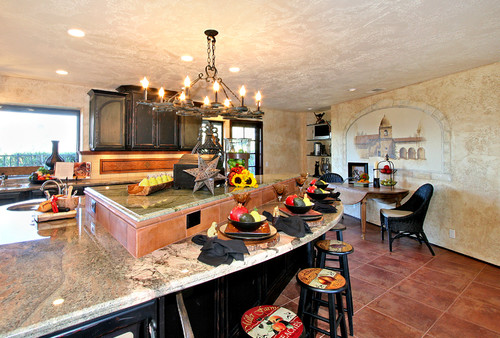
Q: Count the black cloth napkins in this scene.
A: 4